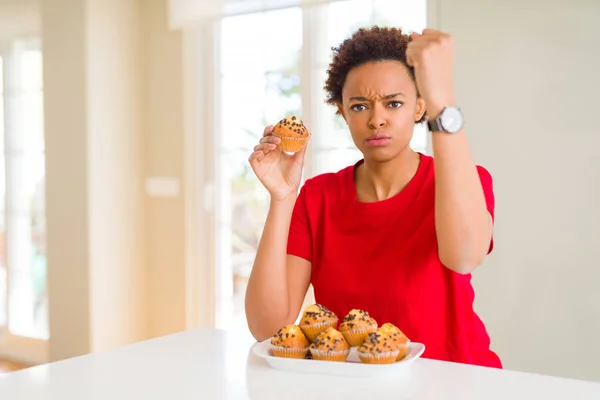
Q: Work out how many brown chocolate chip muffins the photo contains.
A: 7